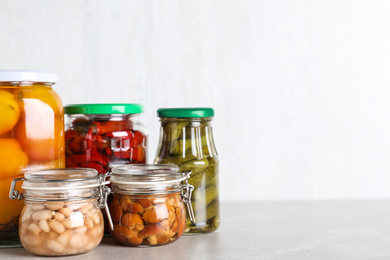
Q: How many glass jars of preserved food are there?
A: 5